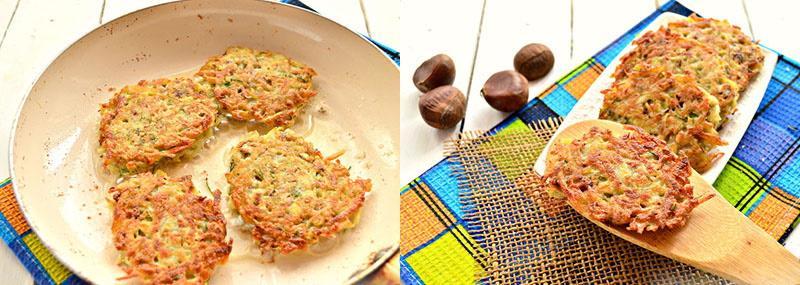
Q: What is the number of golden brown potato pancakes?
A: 8